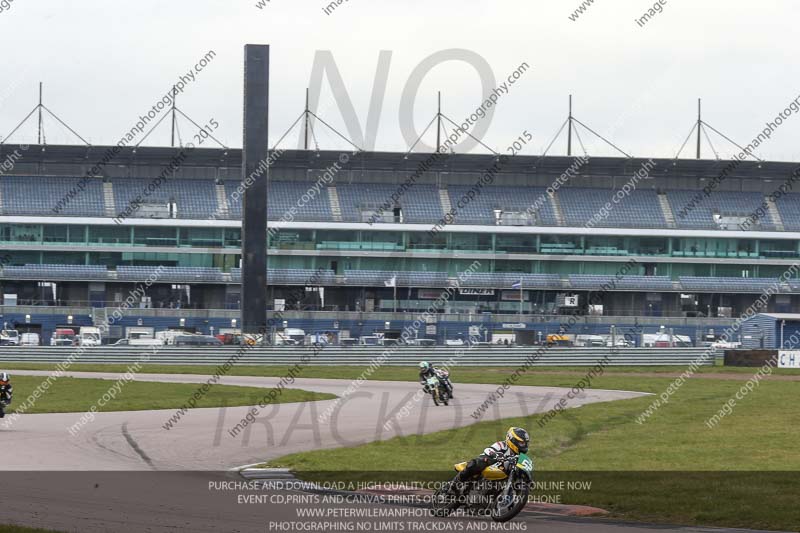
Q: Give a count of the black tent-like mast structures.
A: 6